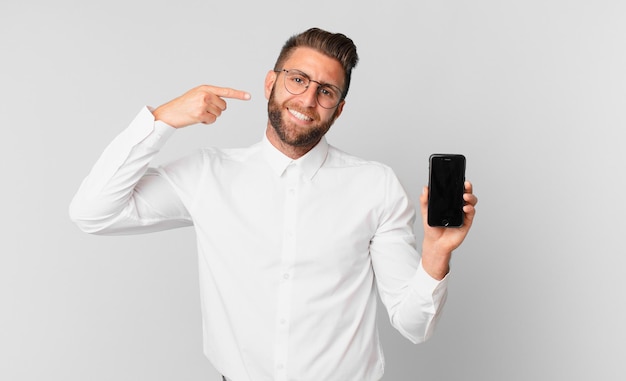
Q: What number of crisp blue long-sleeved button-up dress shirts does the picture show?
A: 0